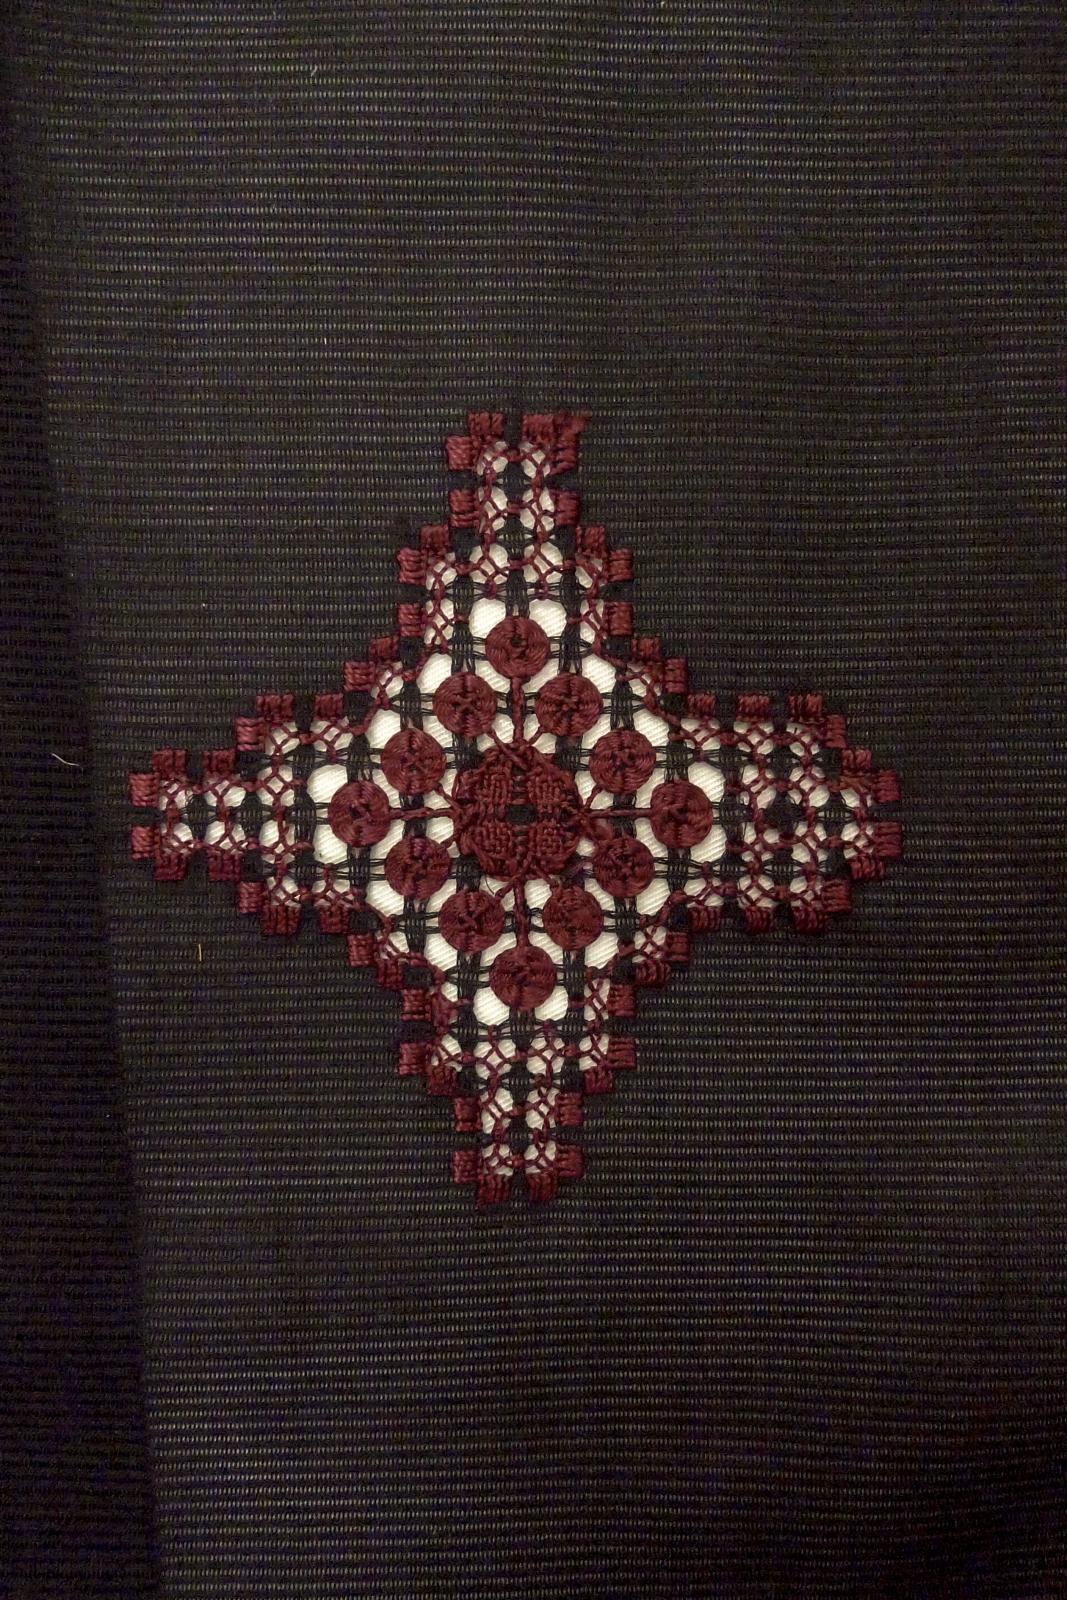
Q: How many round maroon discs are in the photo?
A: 12